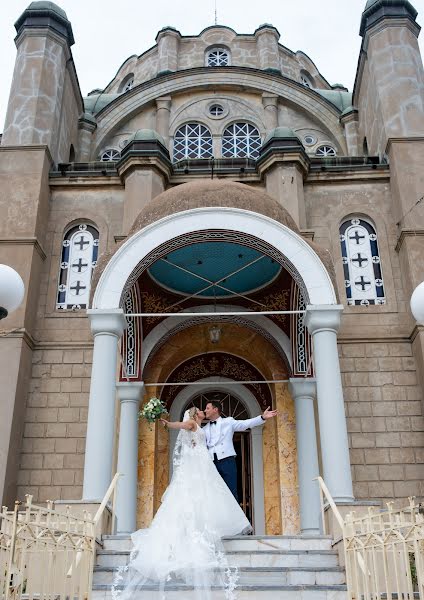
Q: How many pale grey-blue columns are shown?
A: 4